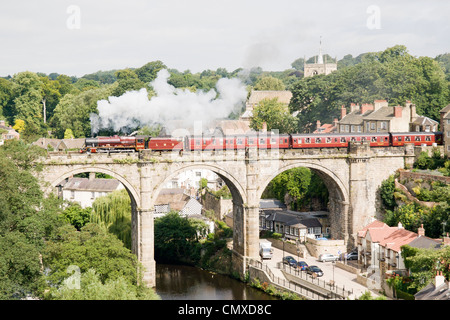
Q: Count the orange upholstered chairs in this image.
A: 0